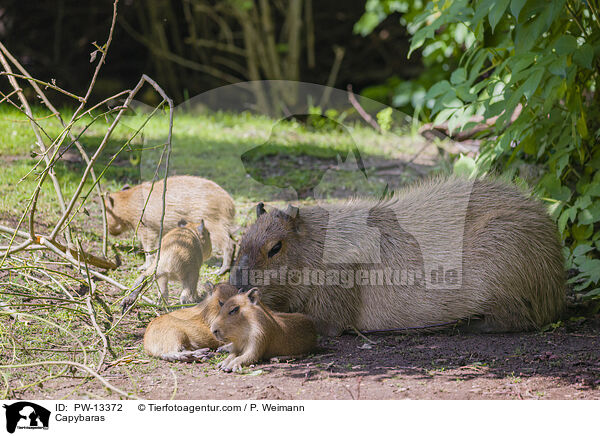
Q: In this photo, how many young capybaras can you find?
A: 4